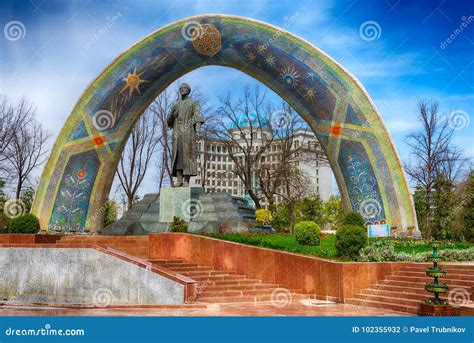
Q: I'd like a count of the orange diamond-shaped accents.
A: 2